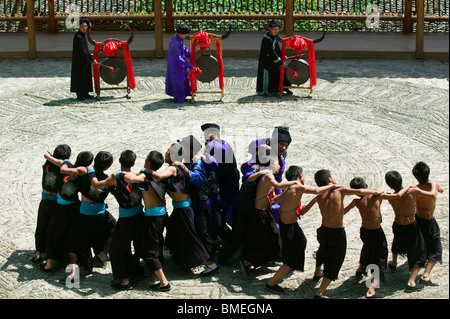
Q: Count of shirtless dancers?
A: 6